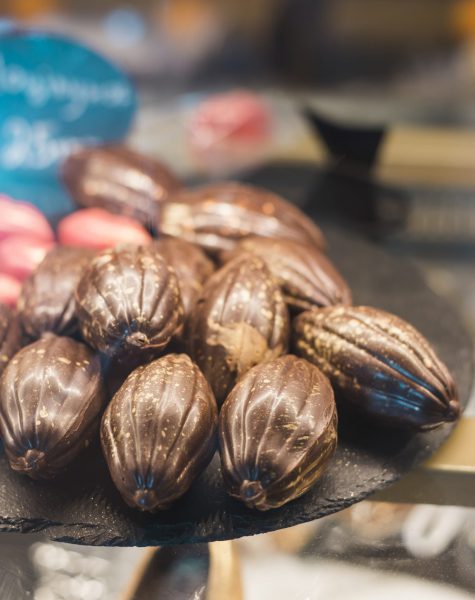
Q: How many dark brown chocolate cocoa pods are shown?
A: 12